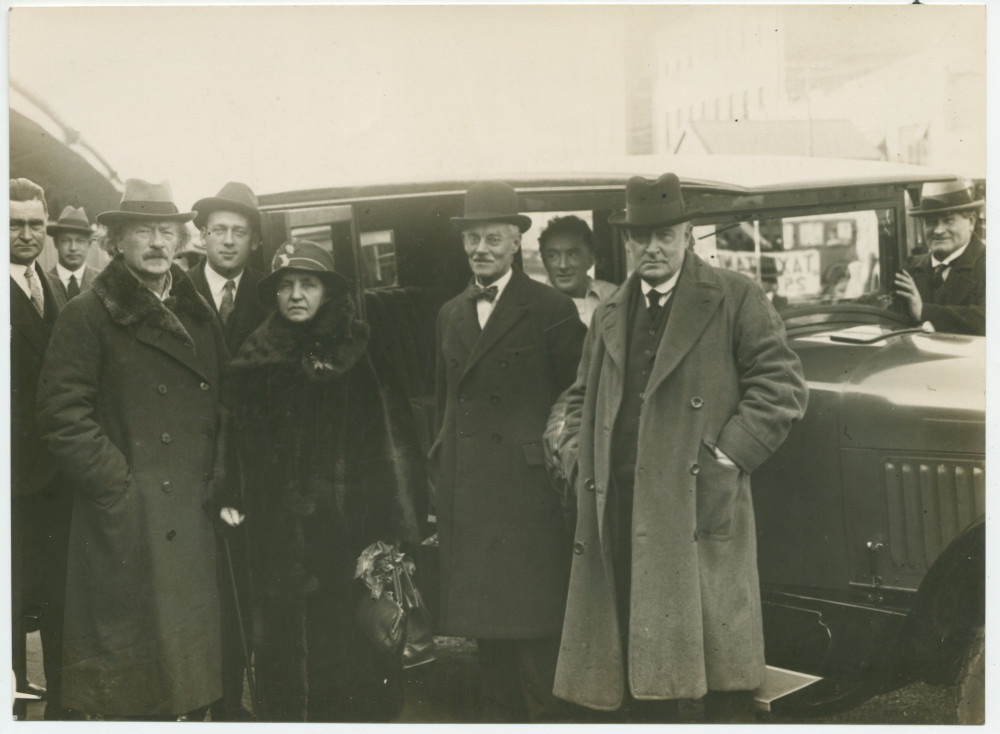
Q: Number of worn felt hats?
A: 7